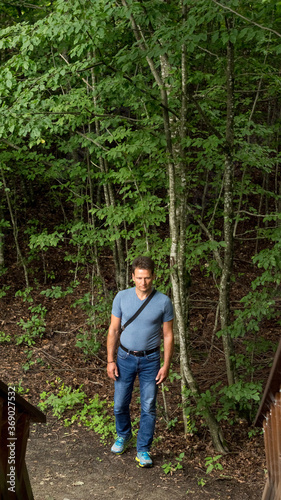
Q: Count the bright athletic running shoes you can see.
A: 2